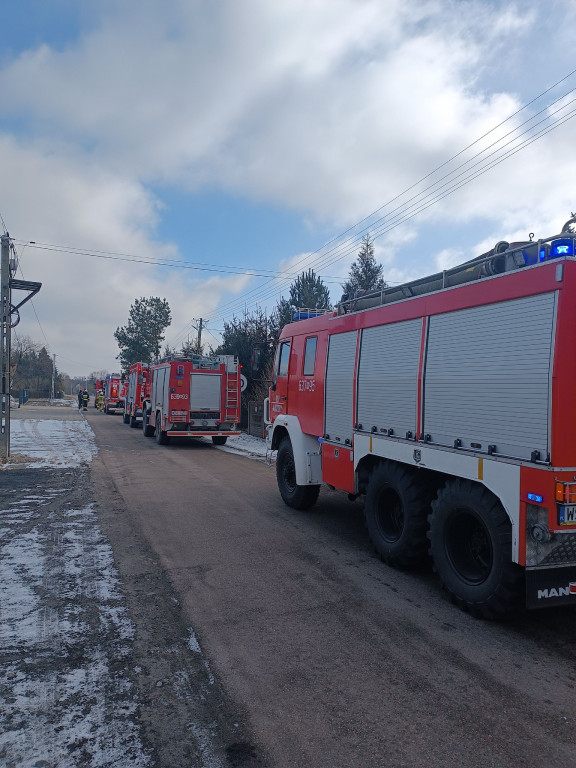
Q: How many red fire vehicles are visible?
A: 5